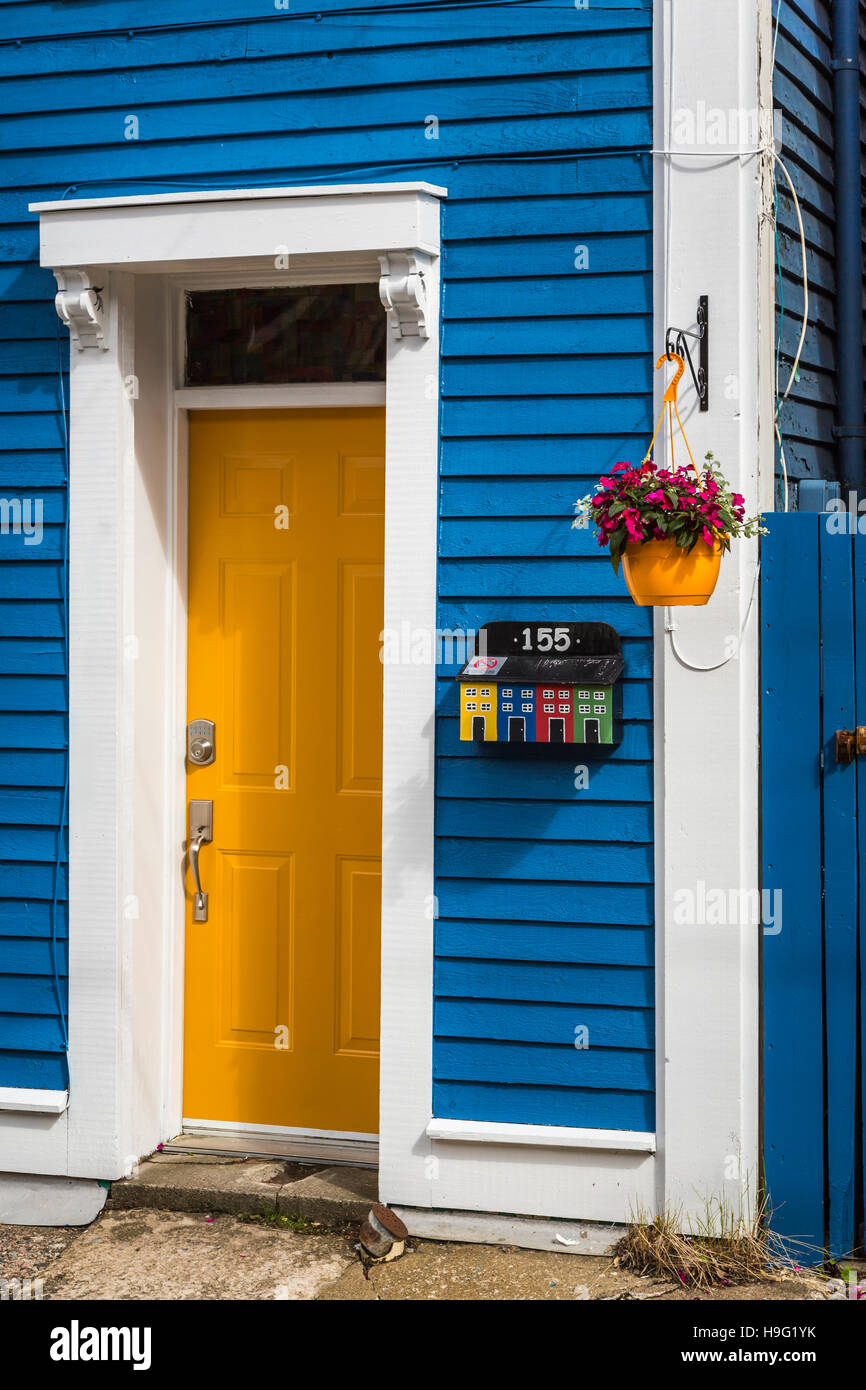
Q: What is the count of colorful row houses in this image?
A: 4